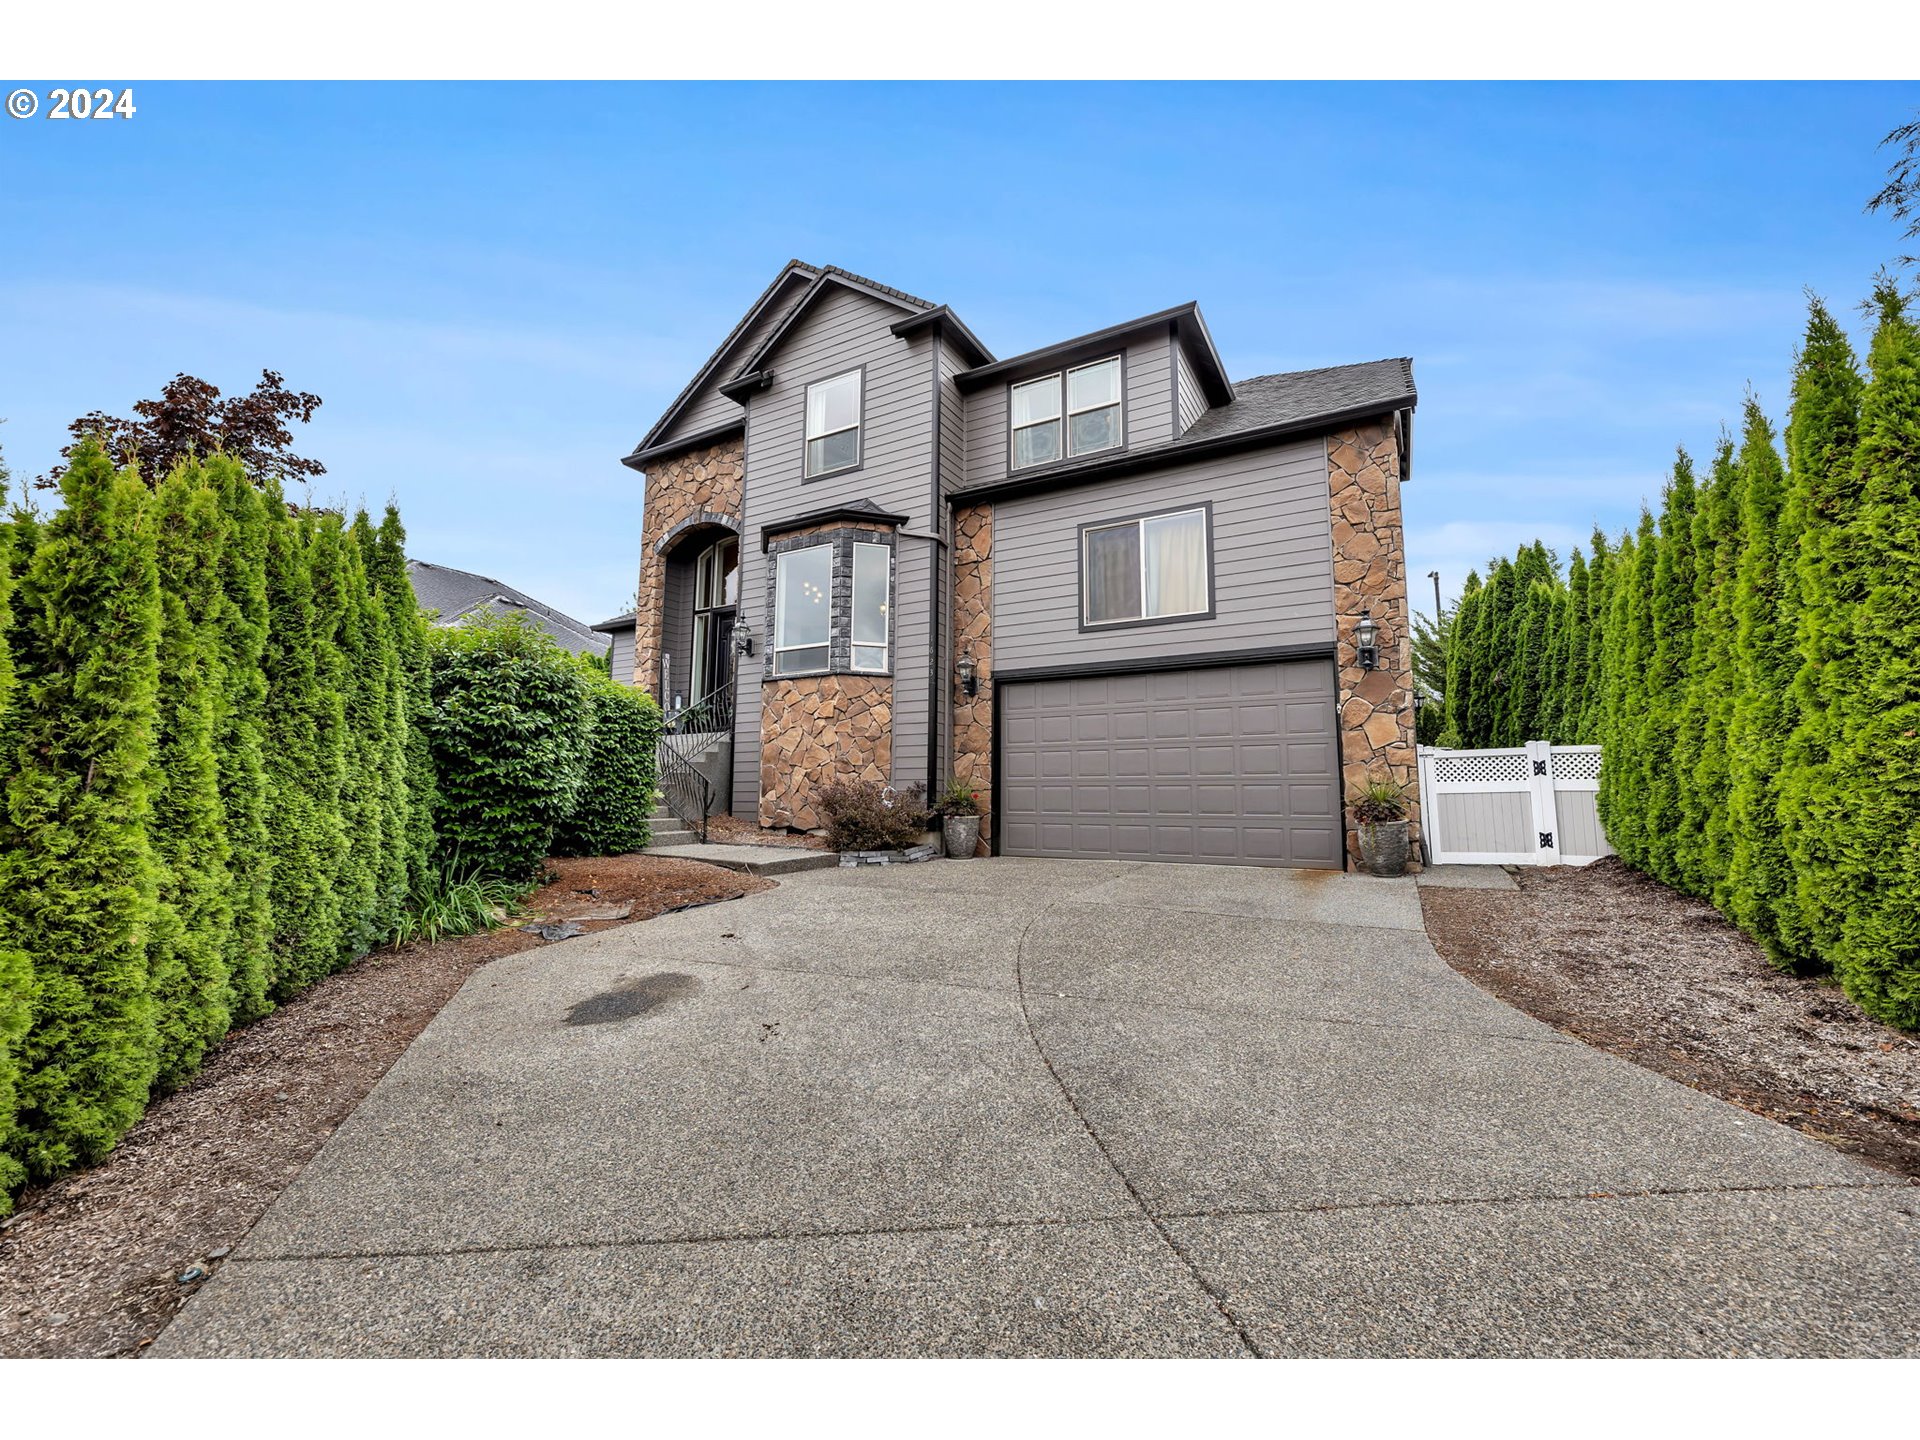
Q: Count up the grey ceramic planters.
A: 2